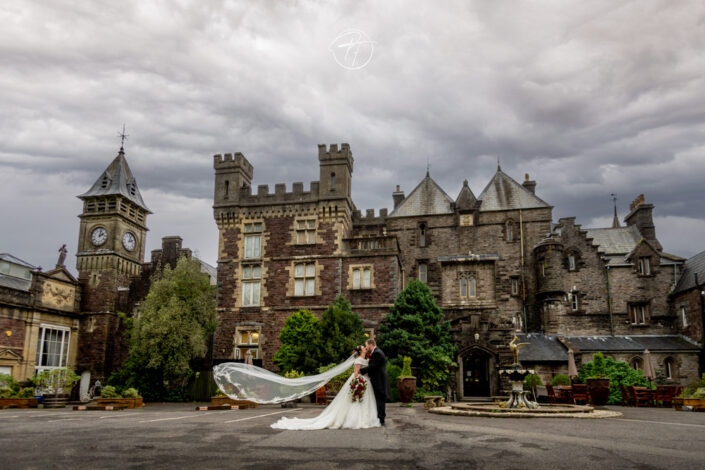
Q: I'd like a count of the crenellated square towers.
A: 2